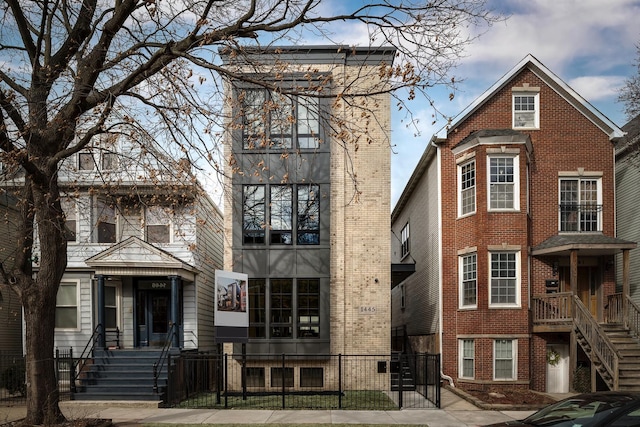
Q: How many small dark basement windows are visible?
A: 3